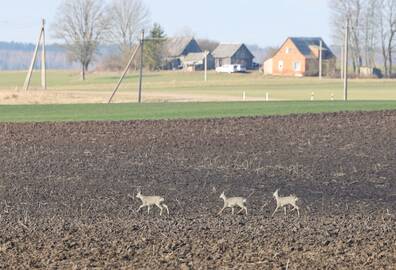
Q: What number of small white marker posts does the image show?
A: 4